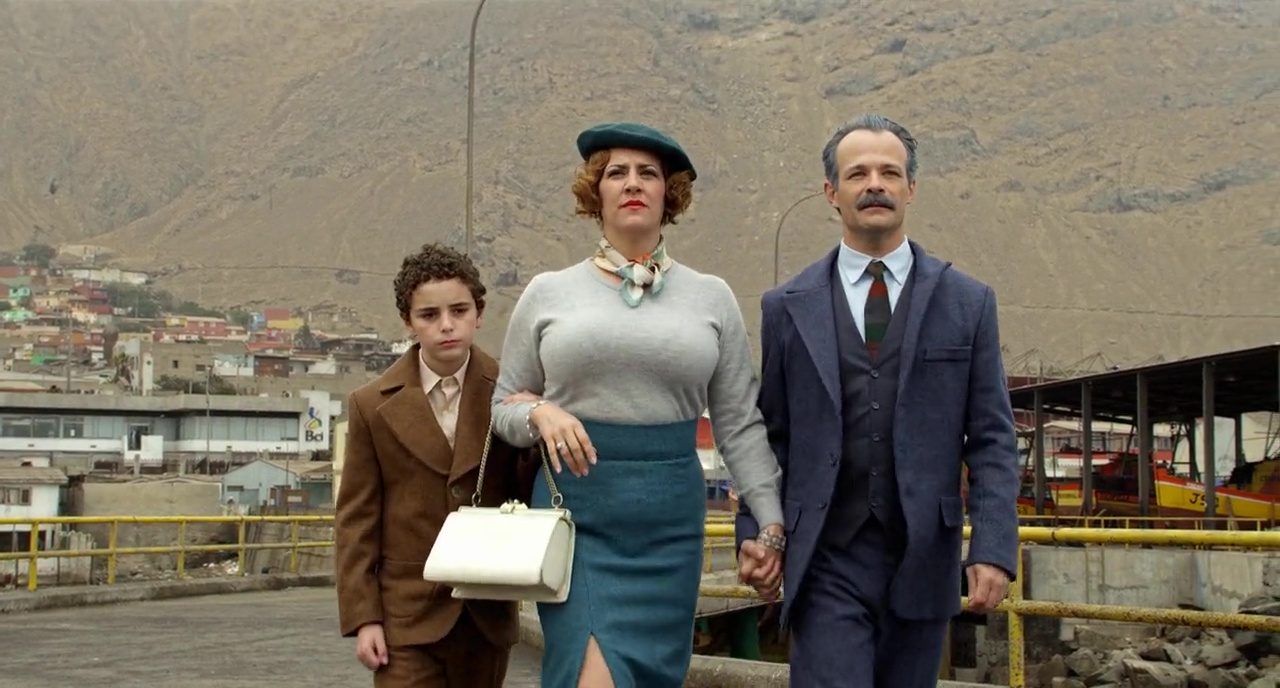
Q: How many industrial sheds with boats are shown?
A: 1